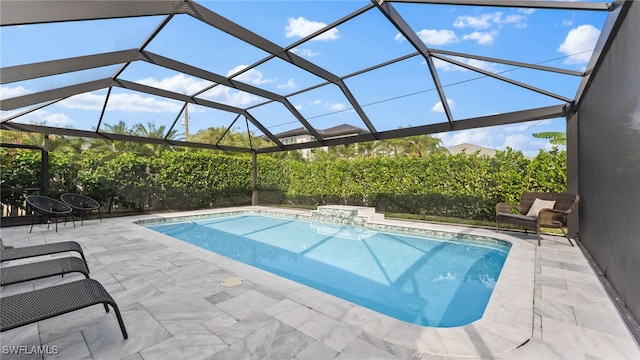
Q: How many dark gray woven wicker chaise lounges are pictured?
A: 3